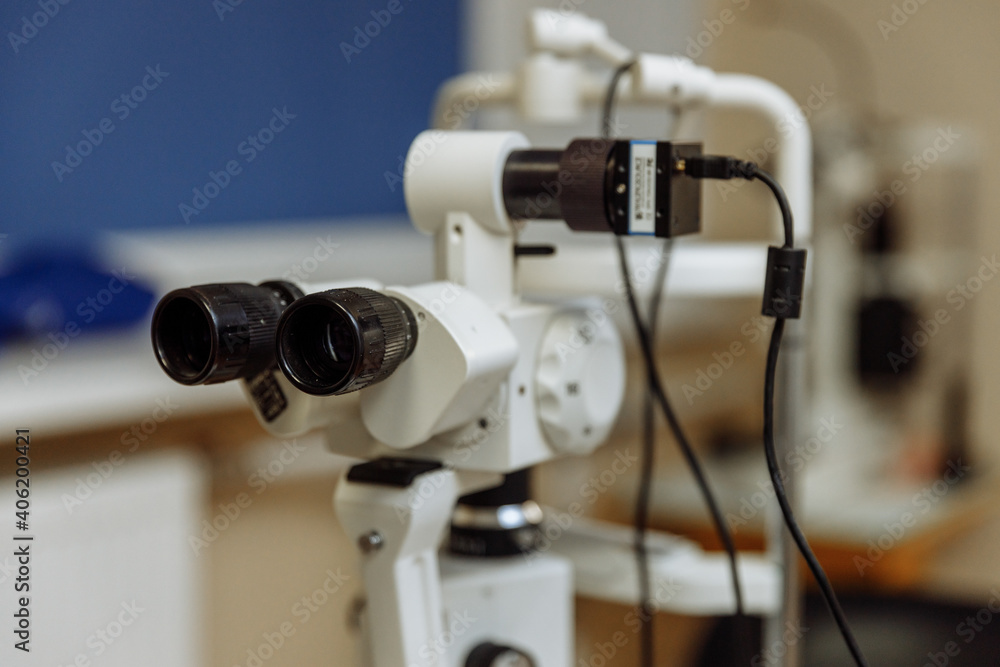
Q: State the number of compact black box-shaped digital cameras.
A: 1